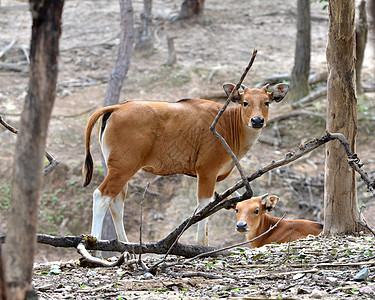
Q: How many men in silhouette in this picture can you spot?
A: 0